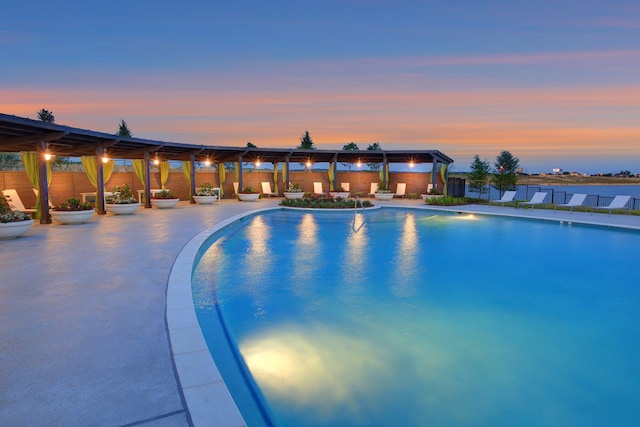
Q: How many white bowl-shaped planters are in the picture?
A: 10